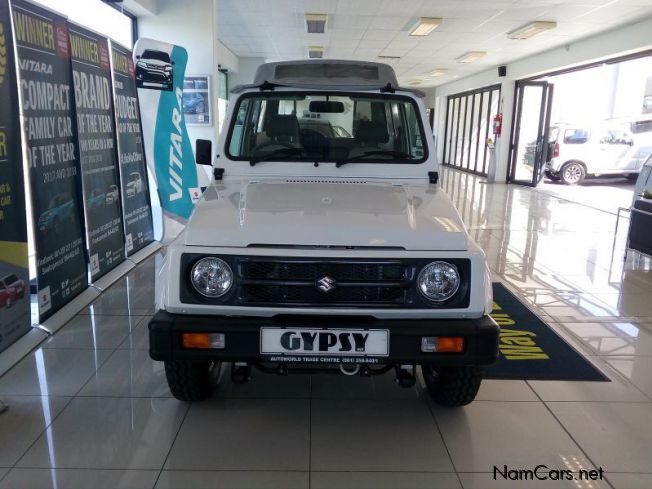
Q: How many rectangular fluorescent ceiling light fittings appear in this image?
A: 7